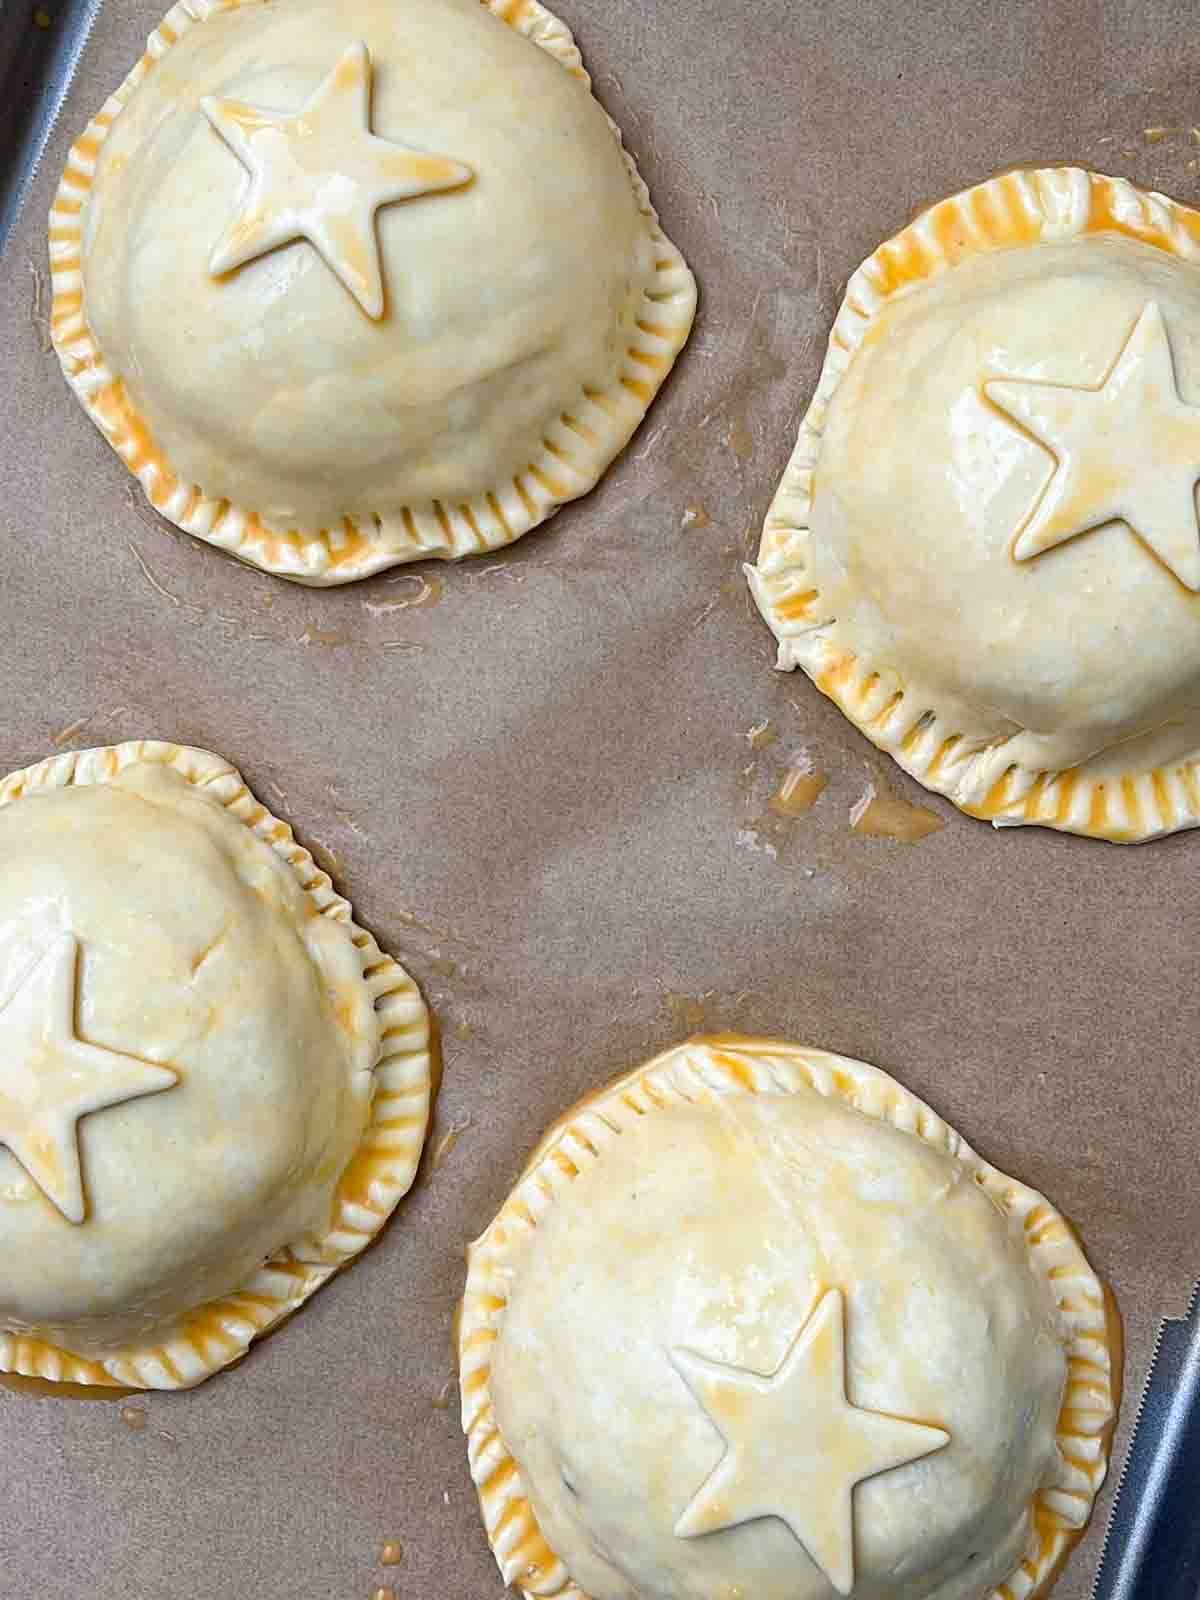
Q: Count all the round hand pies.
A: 4